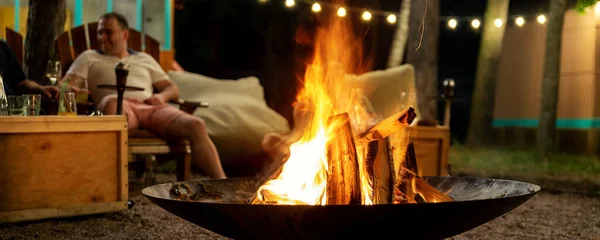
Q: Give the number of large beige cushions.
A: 2